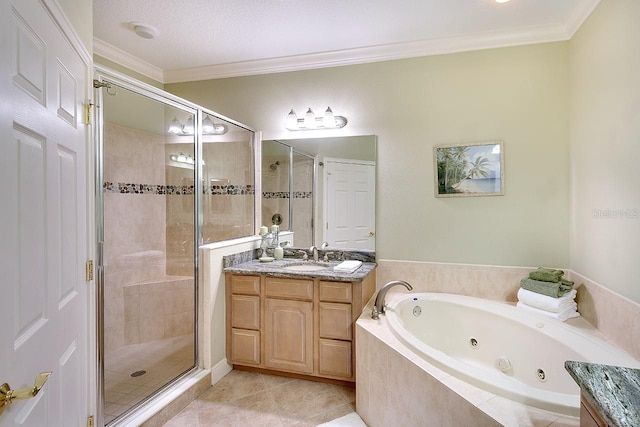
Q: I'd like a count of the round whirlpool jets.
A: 2